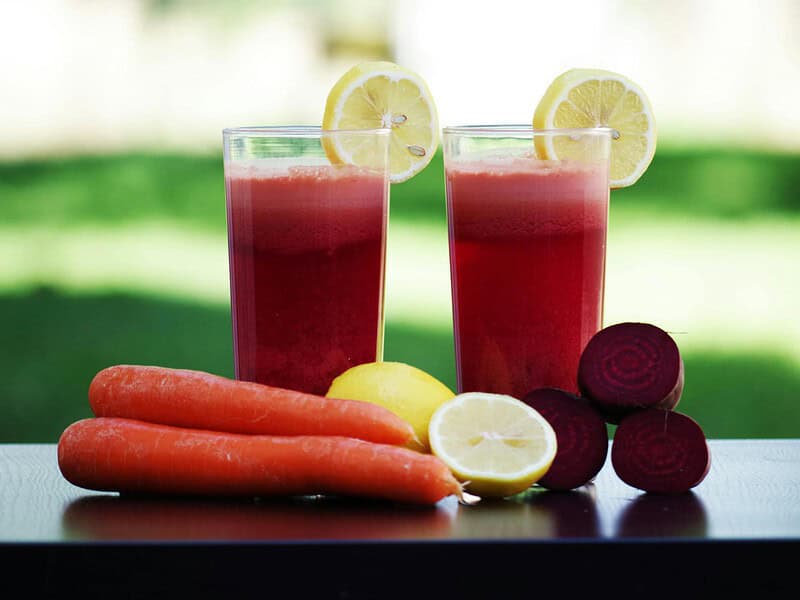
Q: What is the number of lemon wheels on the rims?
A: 2